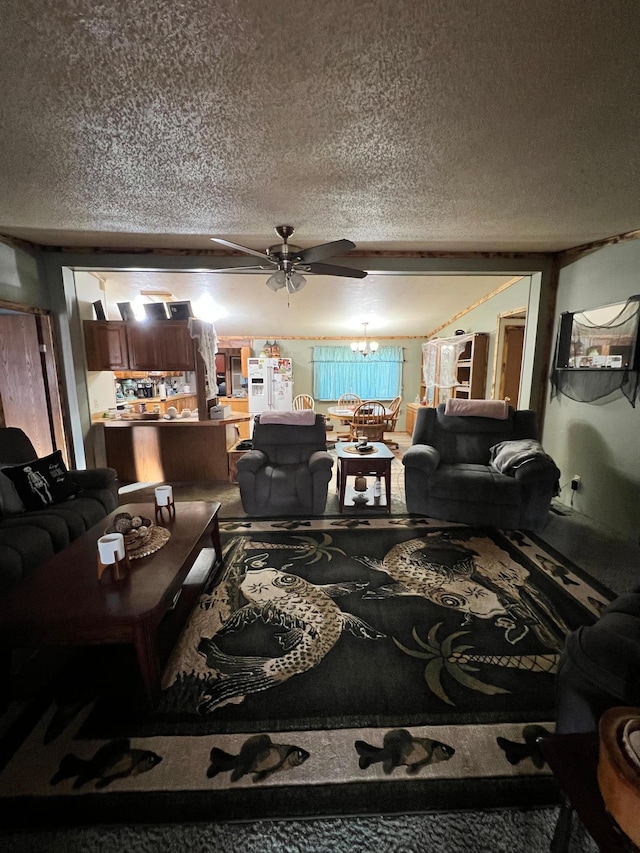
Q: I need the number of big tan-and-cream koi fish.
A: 2